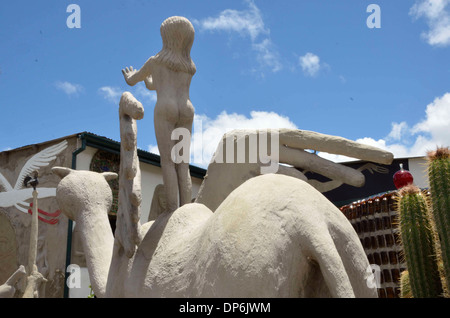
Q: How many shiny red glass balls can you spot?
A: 1